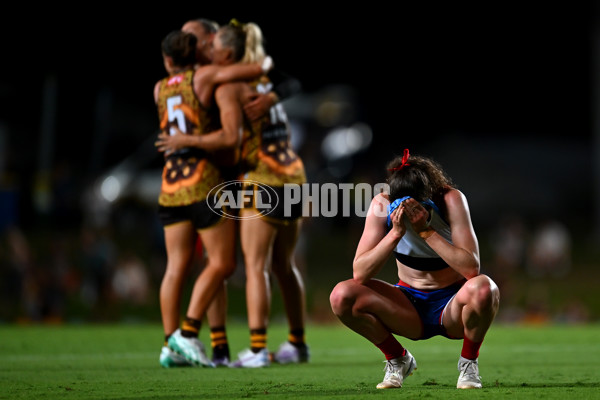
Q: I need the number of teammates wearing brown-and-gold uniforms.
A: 3